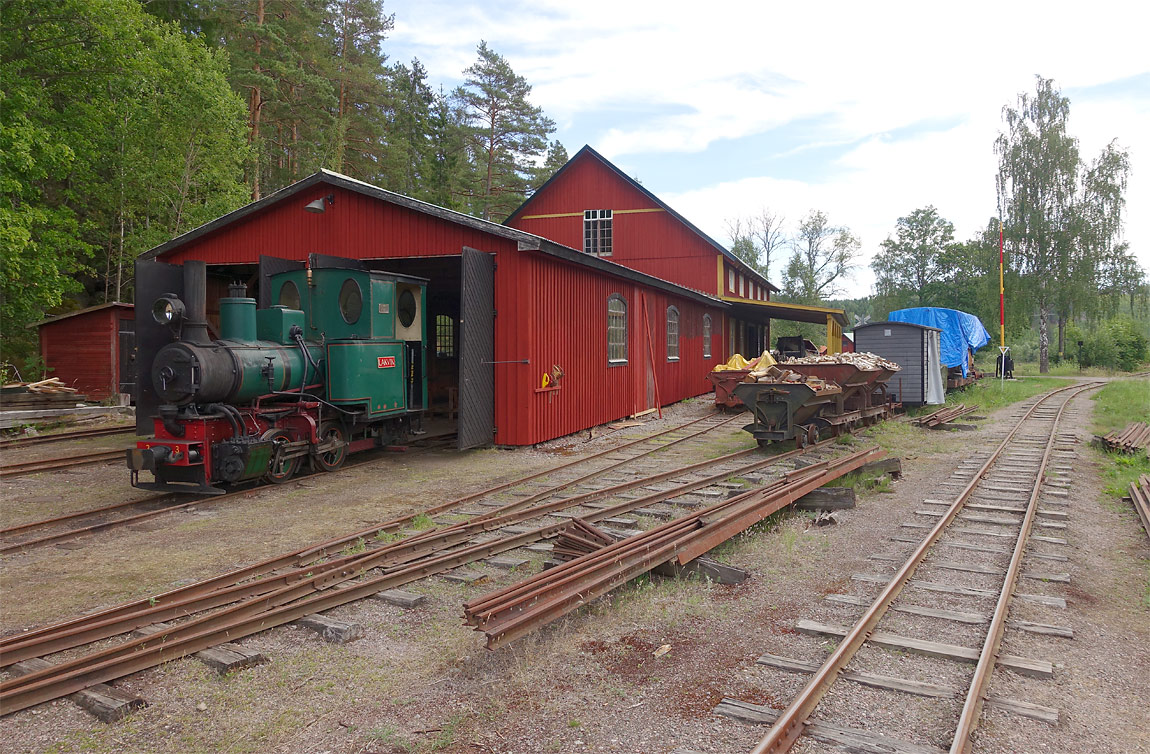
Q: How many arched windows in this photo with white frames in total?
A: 3